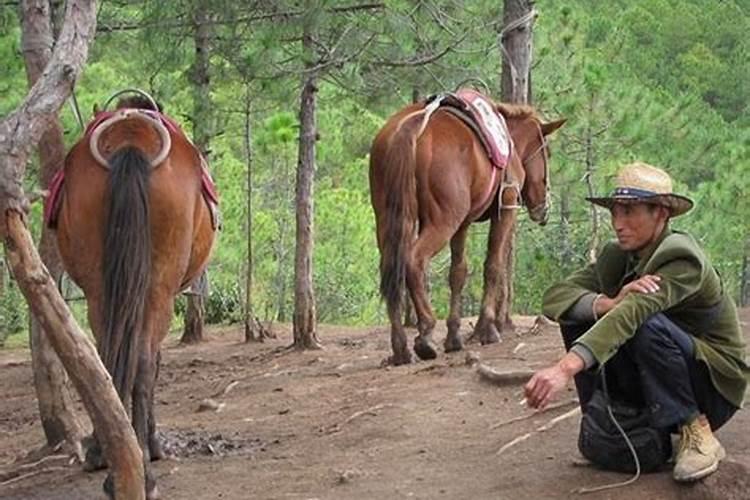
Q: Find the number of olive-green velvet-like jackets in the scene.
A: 1